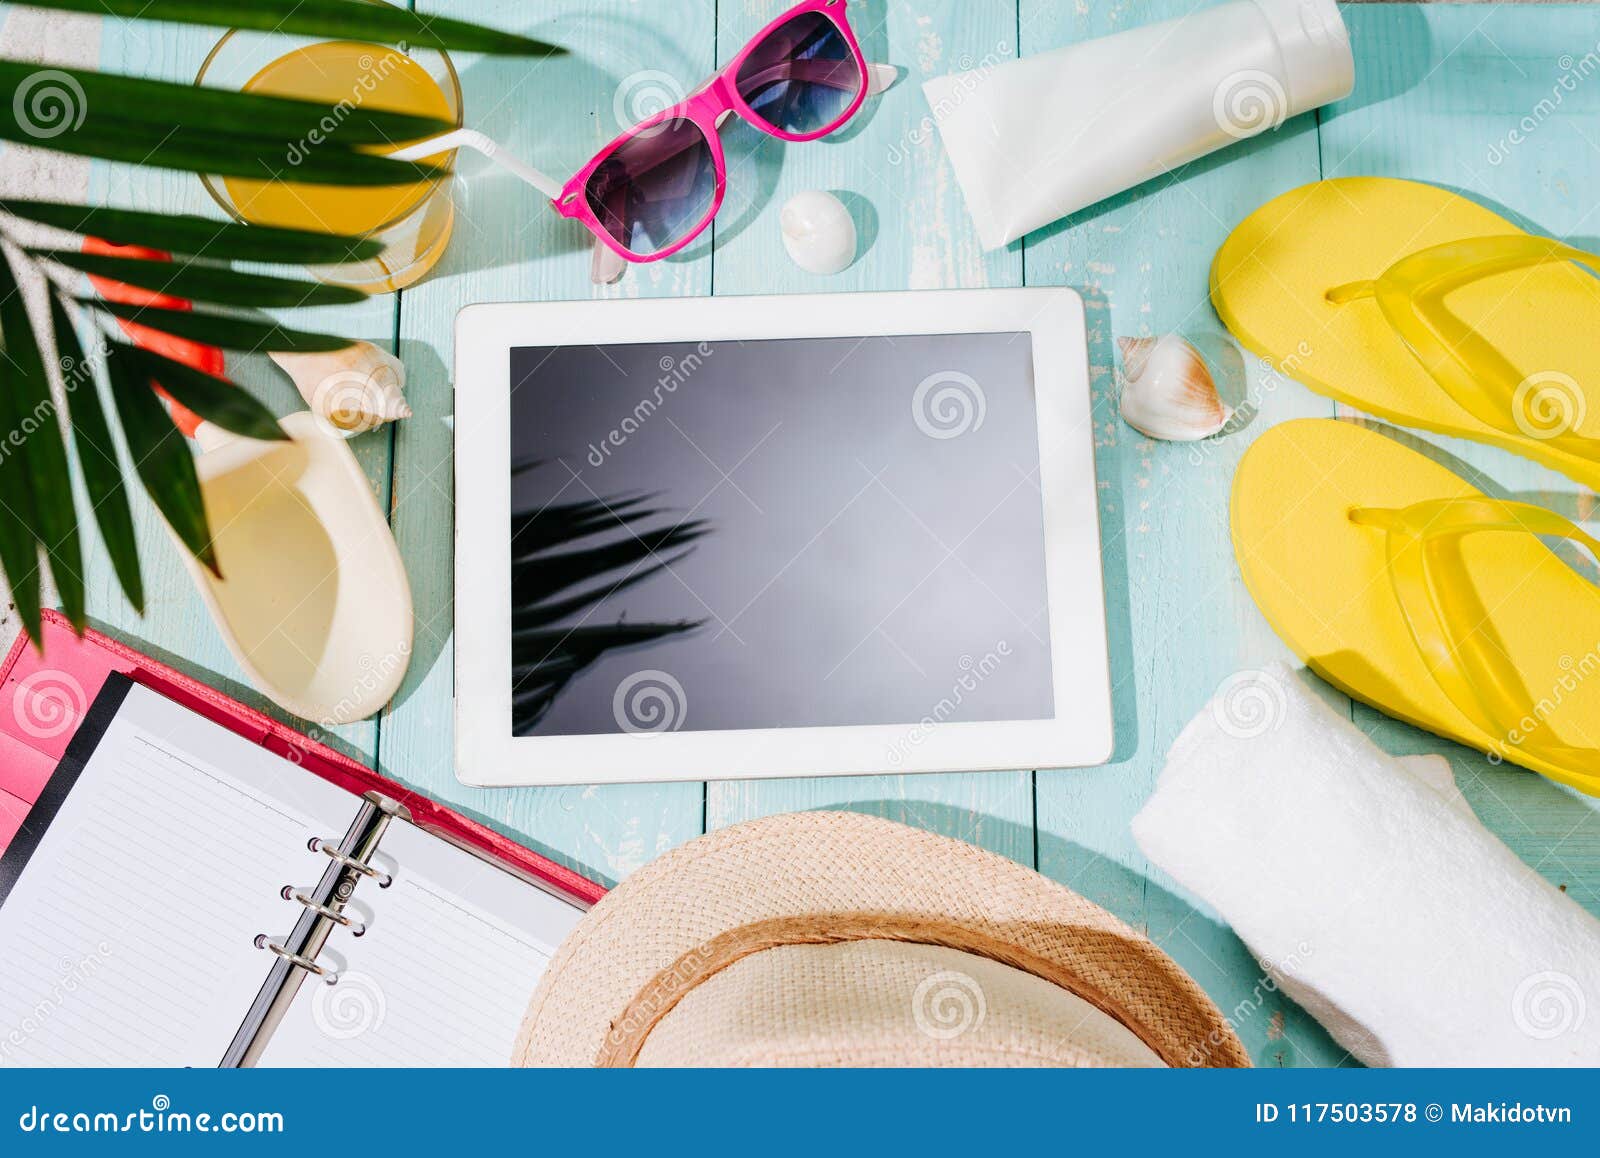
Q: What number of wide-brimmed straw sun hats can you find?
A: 1